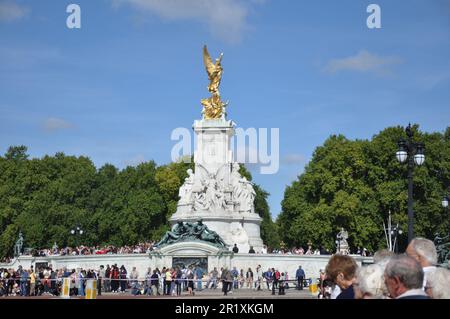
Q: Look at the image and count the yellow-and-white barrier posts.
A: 3